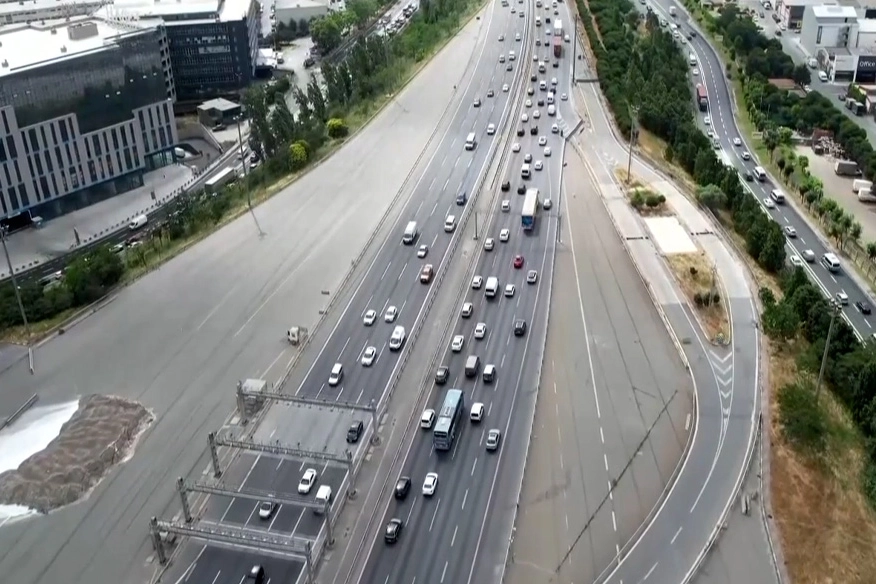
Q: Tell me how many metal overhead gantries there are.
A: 4